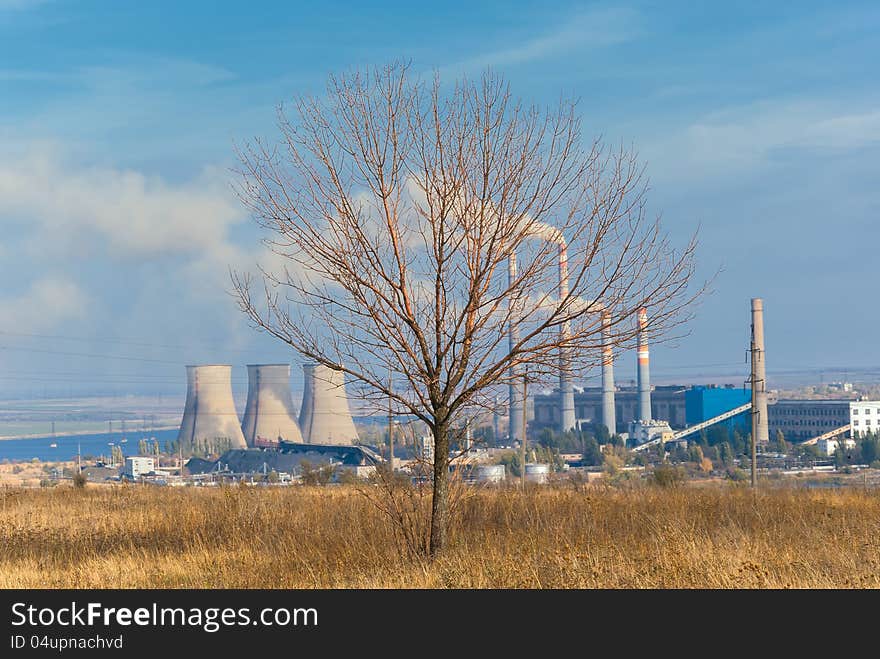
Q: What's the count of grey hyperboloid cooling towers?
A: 3